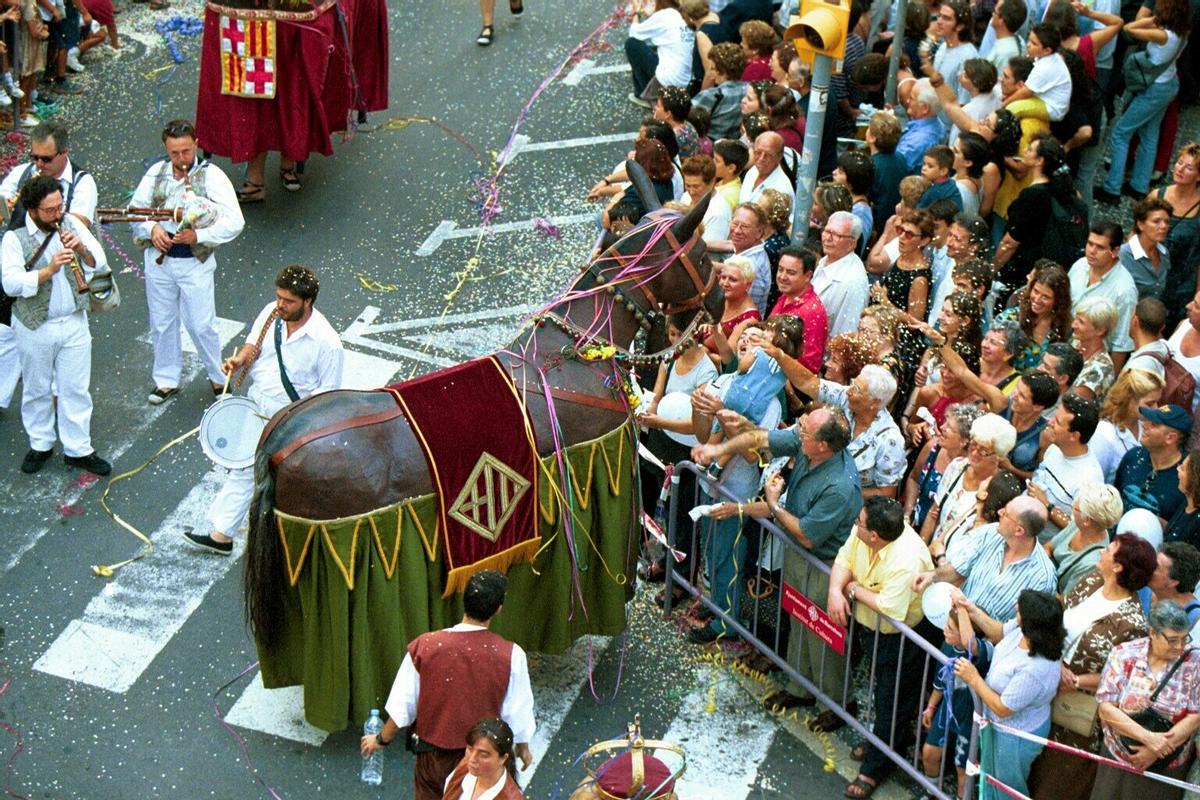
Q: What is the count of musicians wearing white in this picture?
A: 4